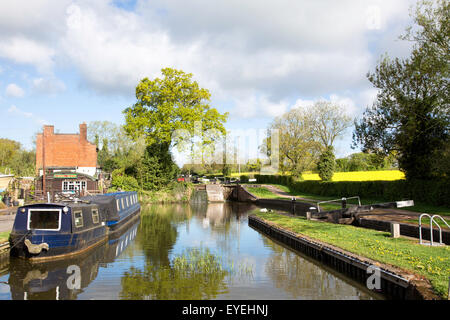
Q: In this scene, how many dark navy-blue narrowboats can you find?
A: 2